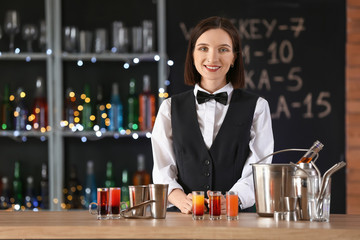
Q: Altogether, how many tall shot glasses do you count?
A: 5